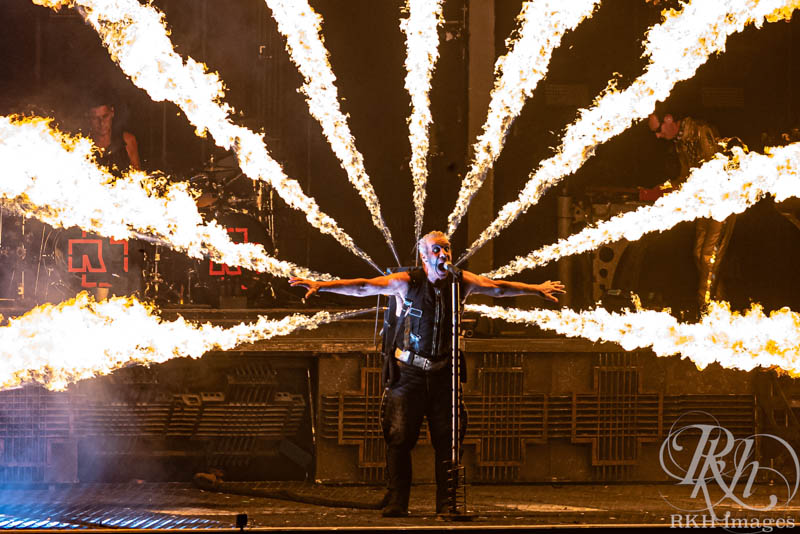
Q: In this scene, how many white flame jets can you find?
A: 9